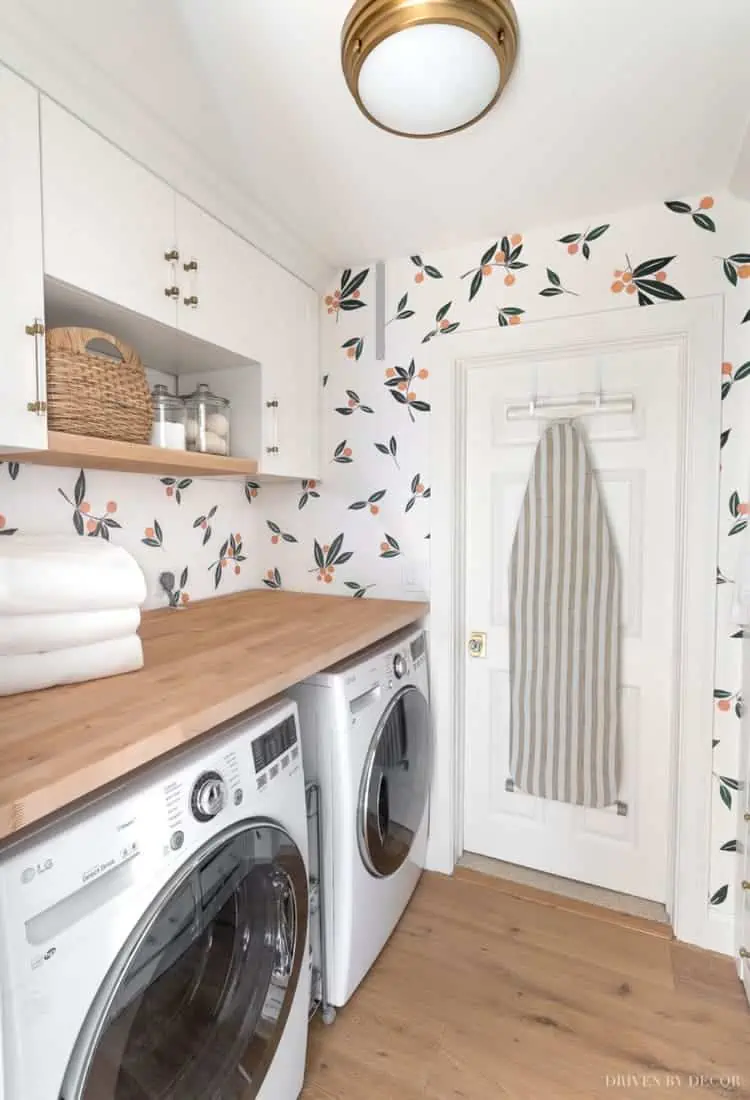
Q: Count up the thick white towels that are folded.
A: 3